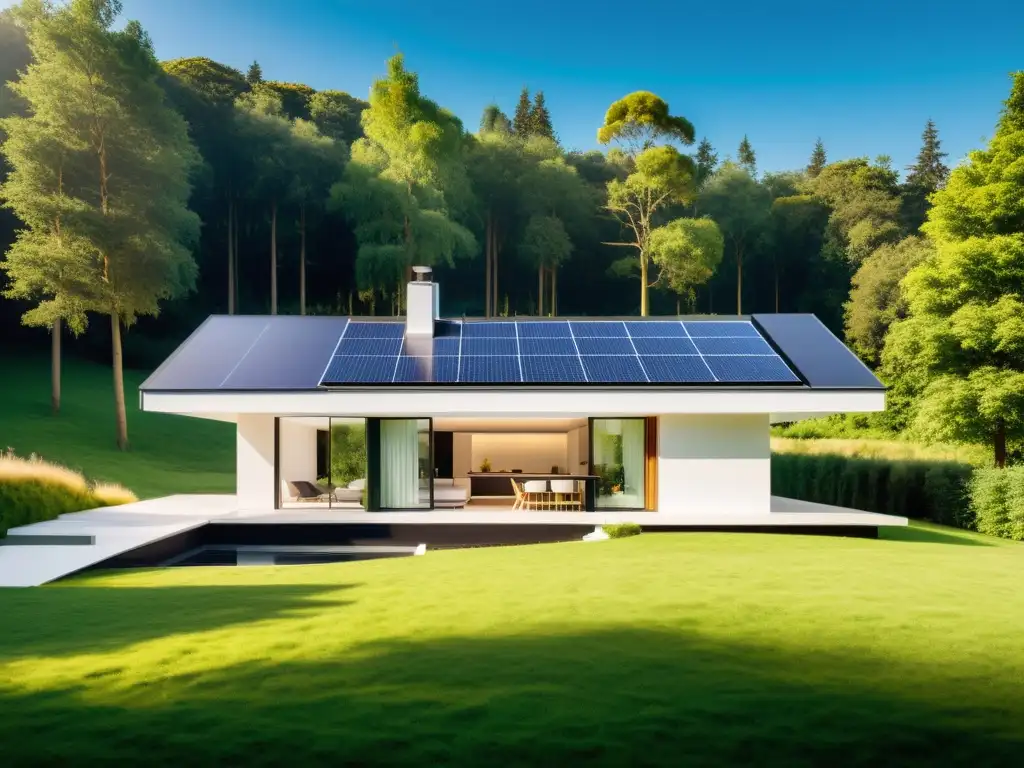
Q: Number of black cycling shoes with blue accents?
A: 0